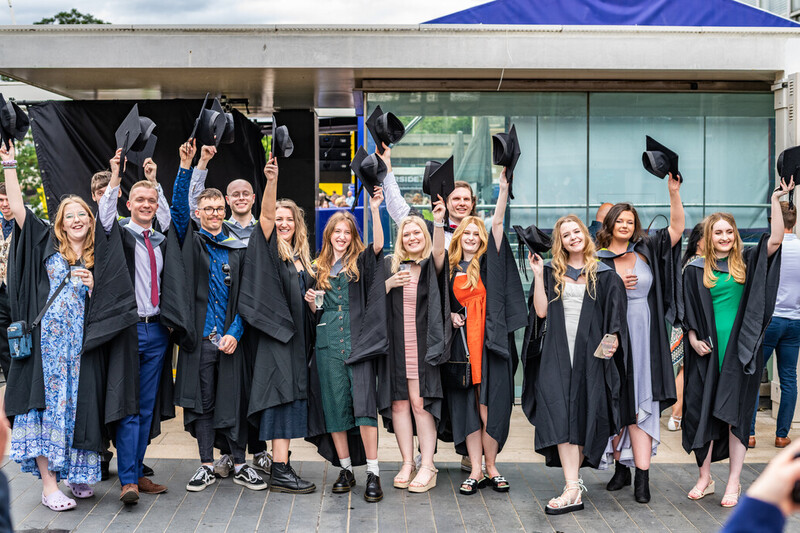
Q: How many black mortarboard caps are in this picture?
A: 13